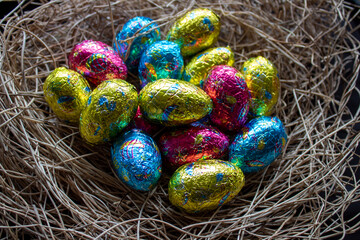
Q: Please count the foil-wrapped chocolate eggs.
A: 15